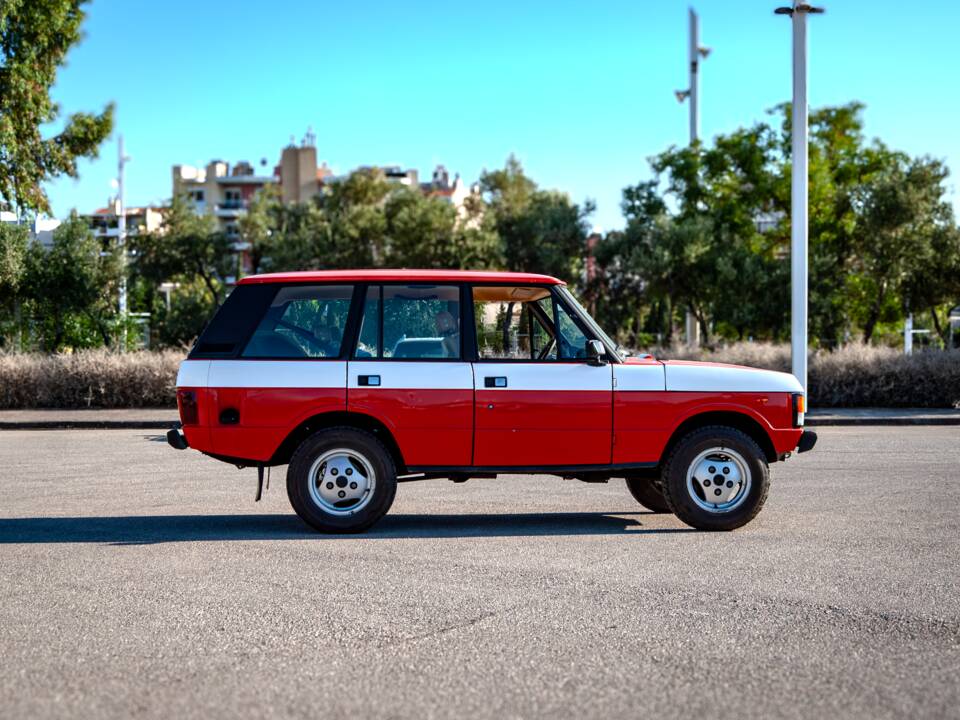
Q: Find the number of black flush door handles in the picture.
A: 2